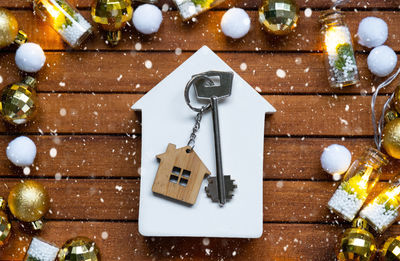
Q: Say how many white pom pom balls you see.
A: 7